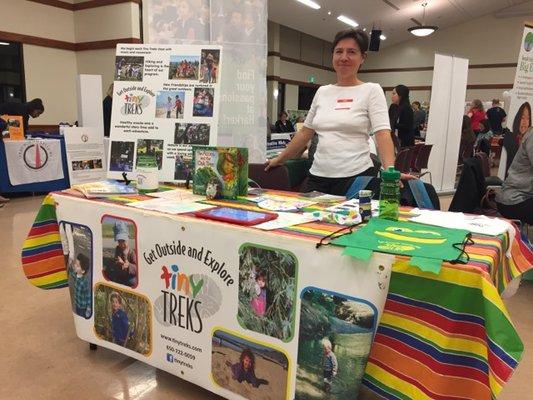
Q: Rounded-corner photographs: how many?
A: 6